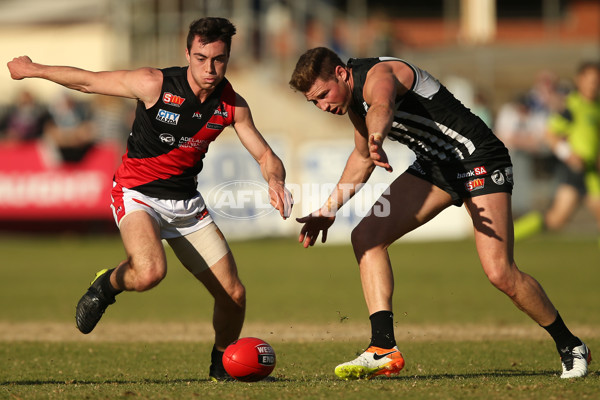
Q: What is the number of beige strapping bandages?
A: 1